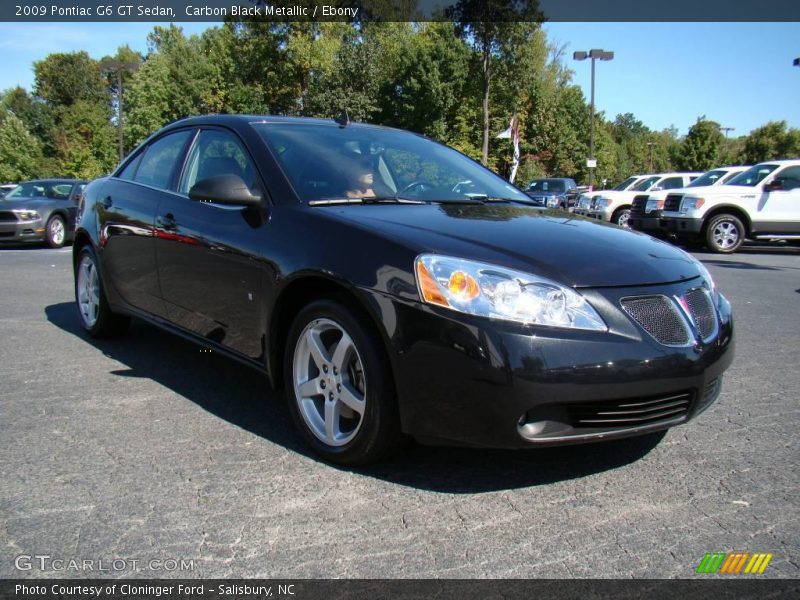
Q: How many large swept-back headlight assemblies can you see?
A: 1